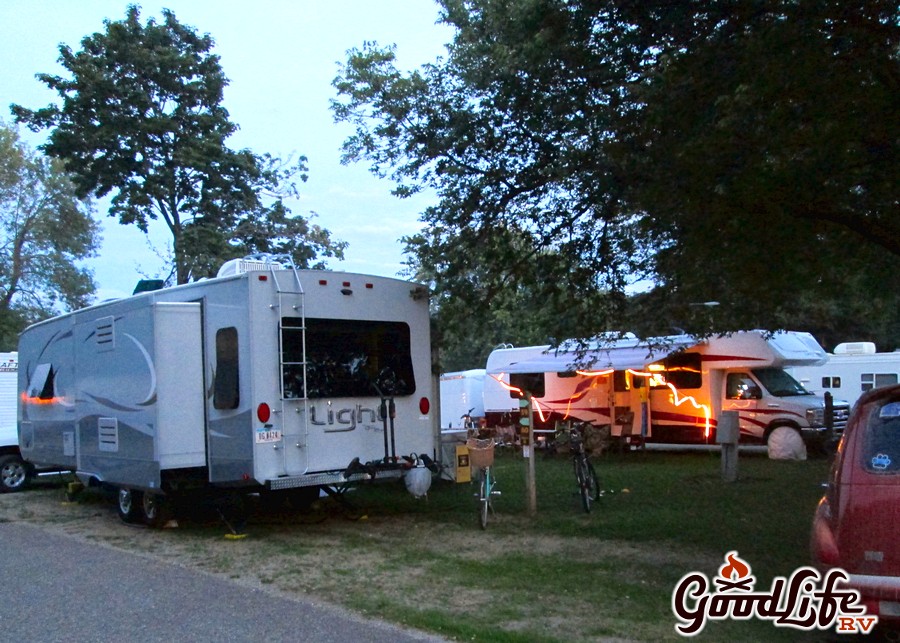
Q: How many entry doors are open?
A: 1